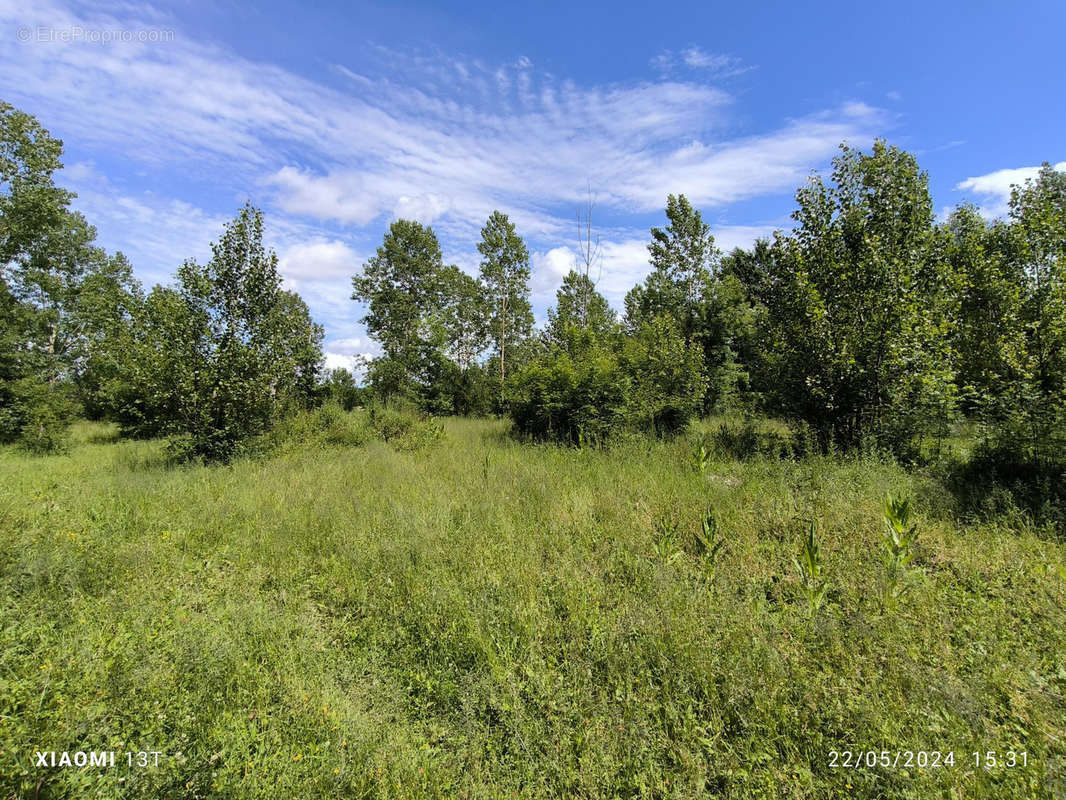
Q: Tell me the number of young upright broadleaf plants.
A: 5